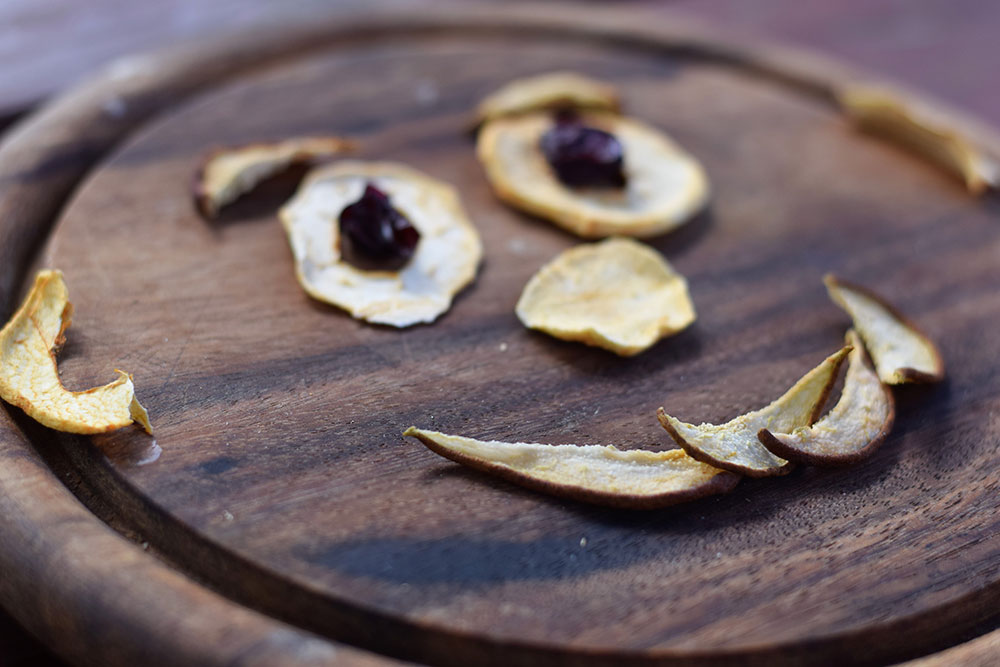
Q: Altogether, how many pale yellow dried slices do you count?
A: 11